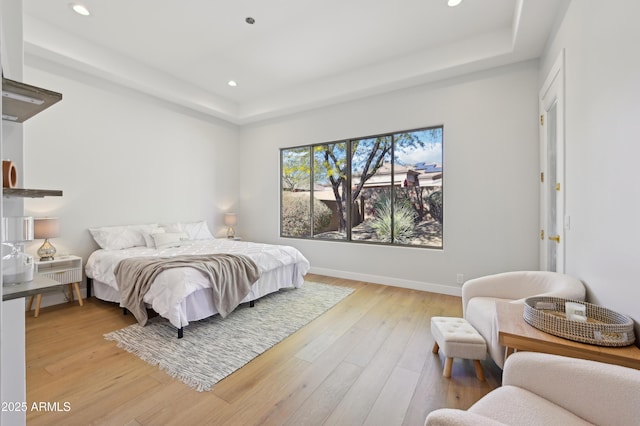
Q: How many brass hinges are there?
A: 3